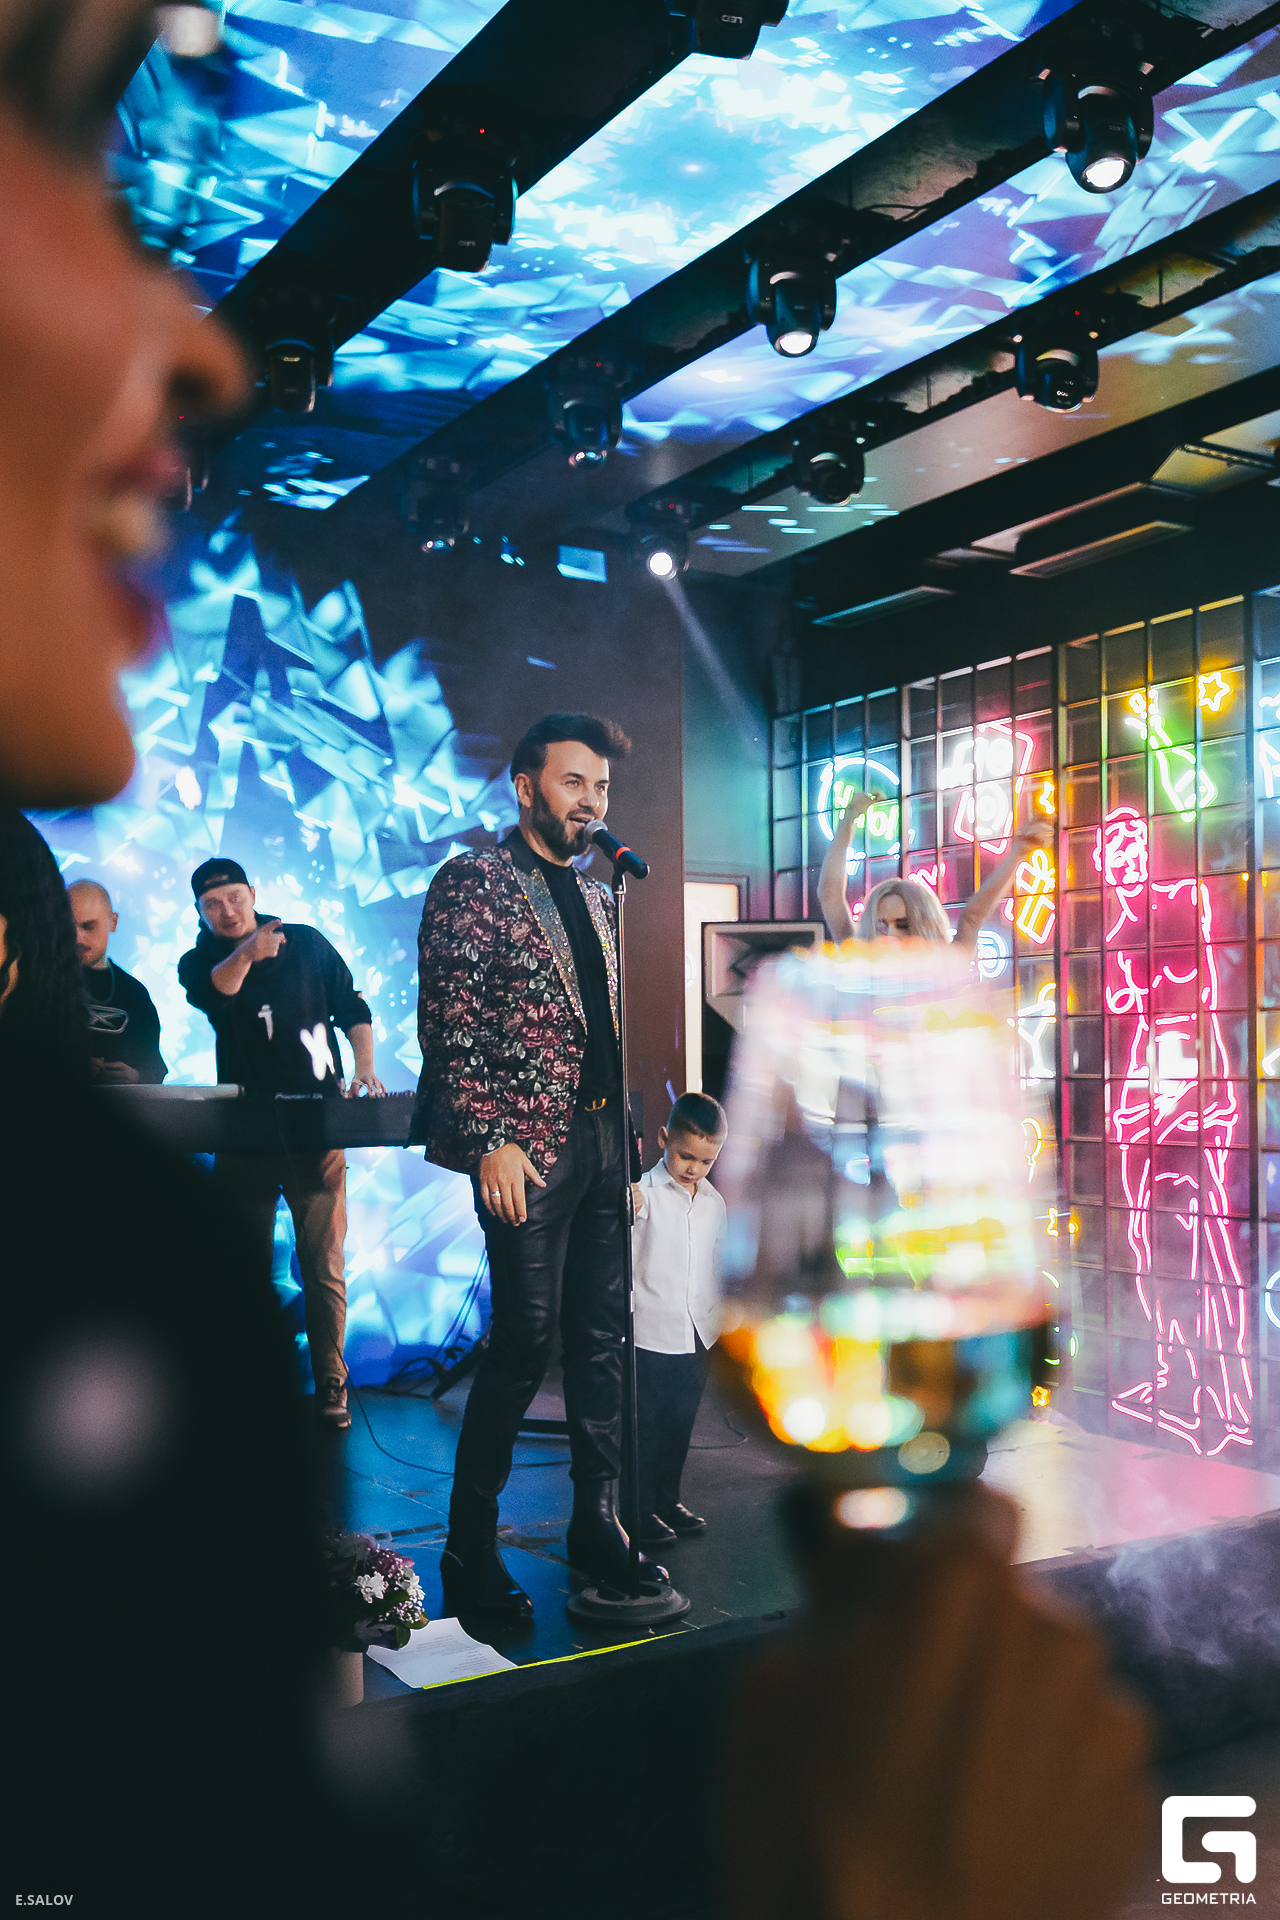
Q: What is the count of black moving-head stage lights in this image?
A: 11